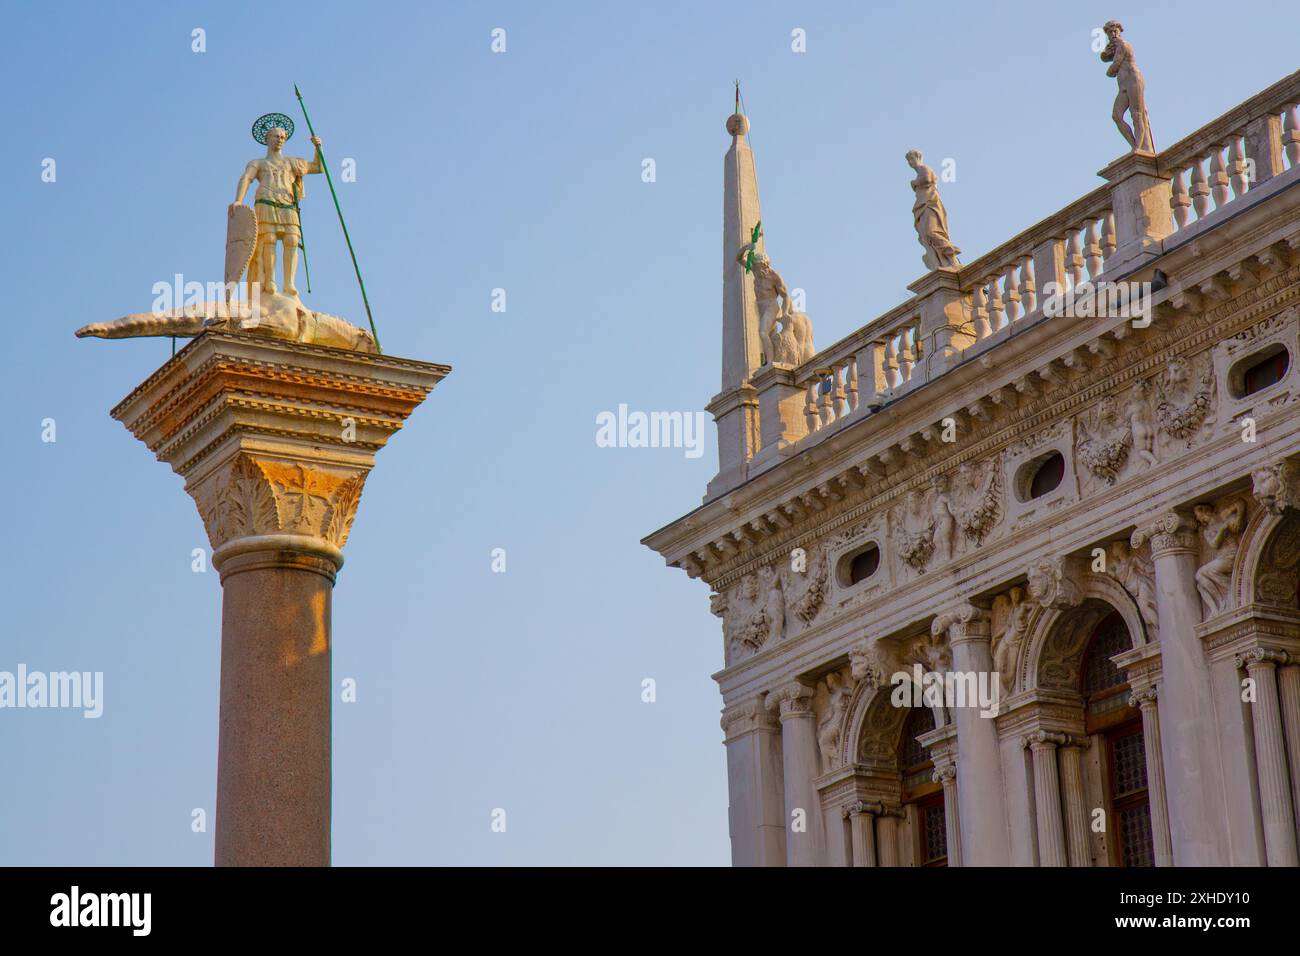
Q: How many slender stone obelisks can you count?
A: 1